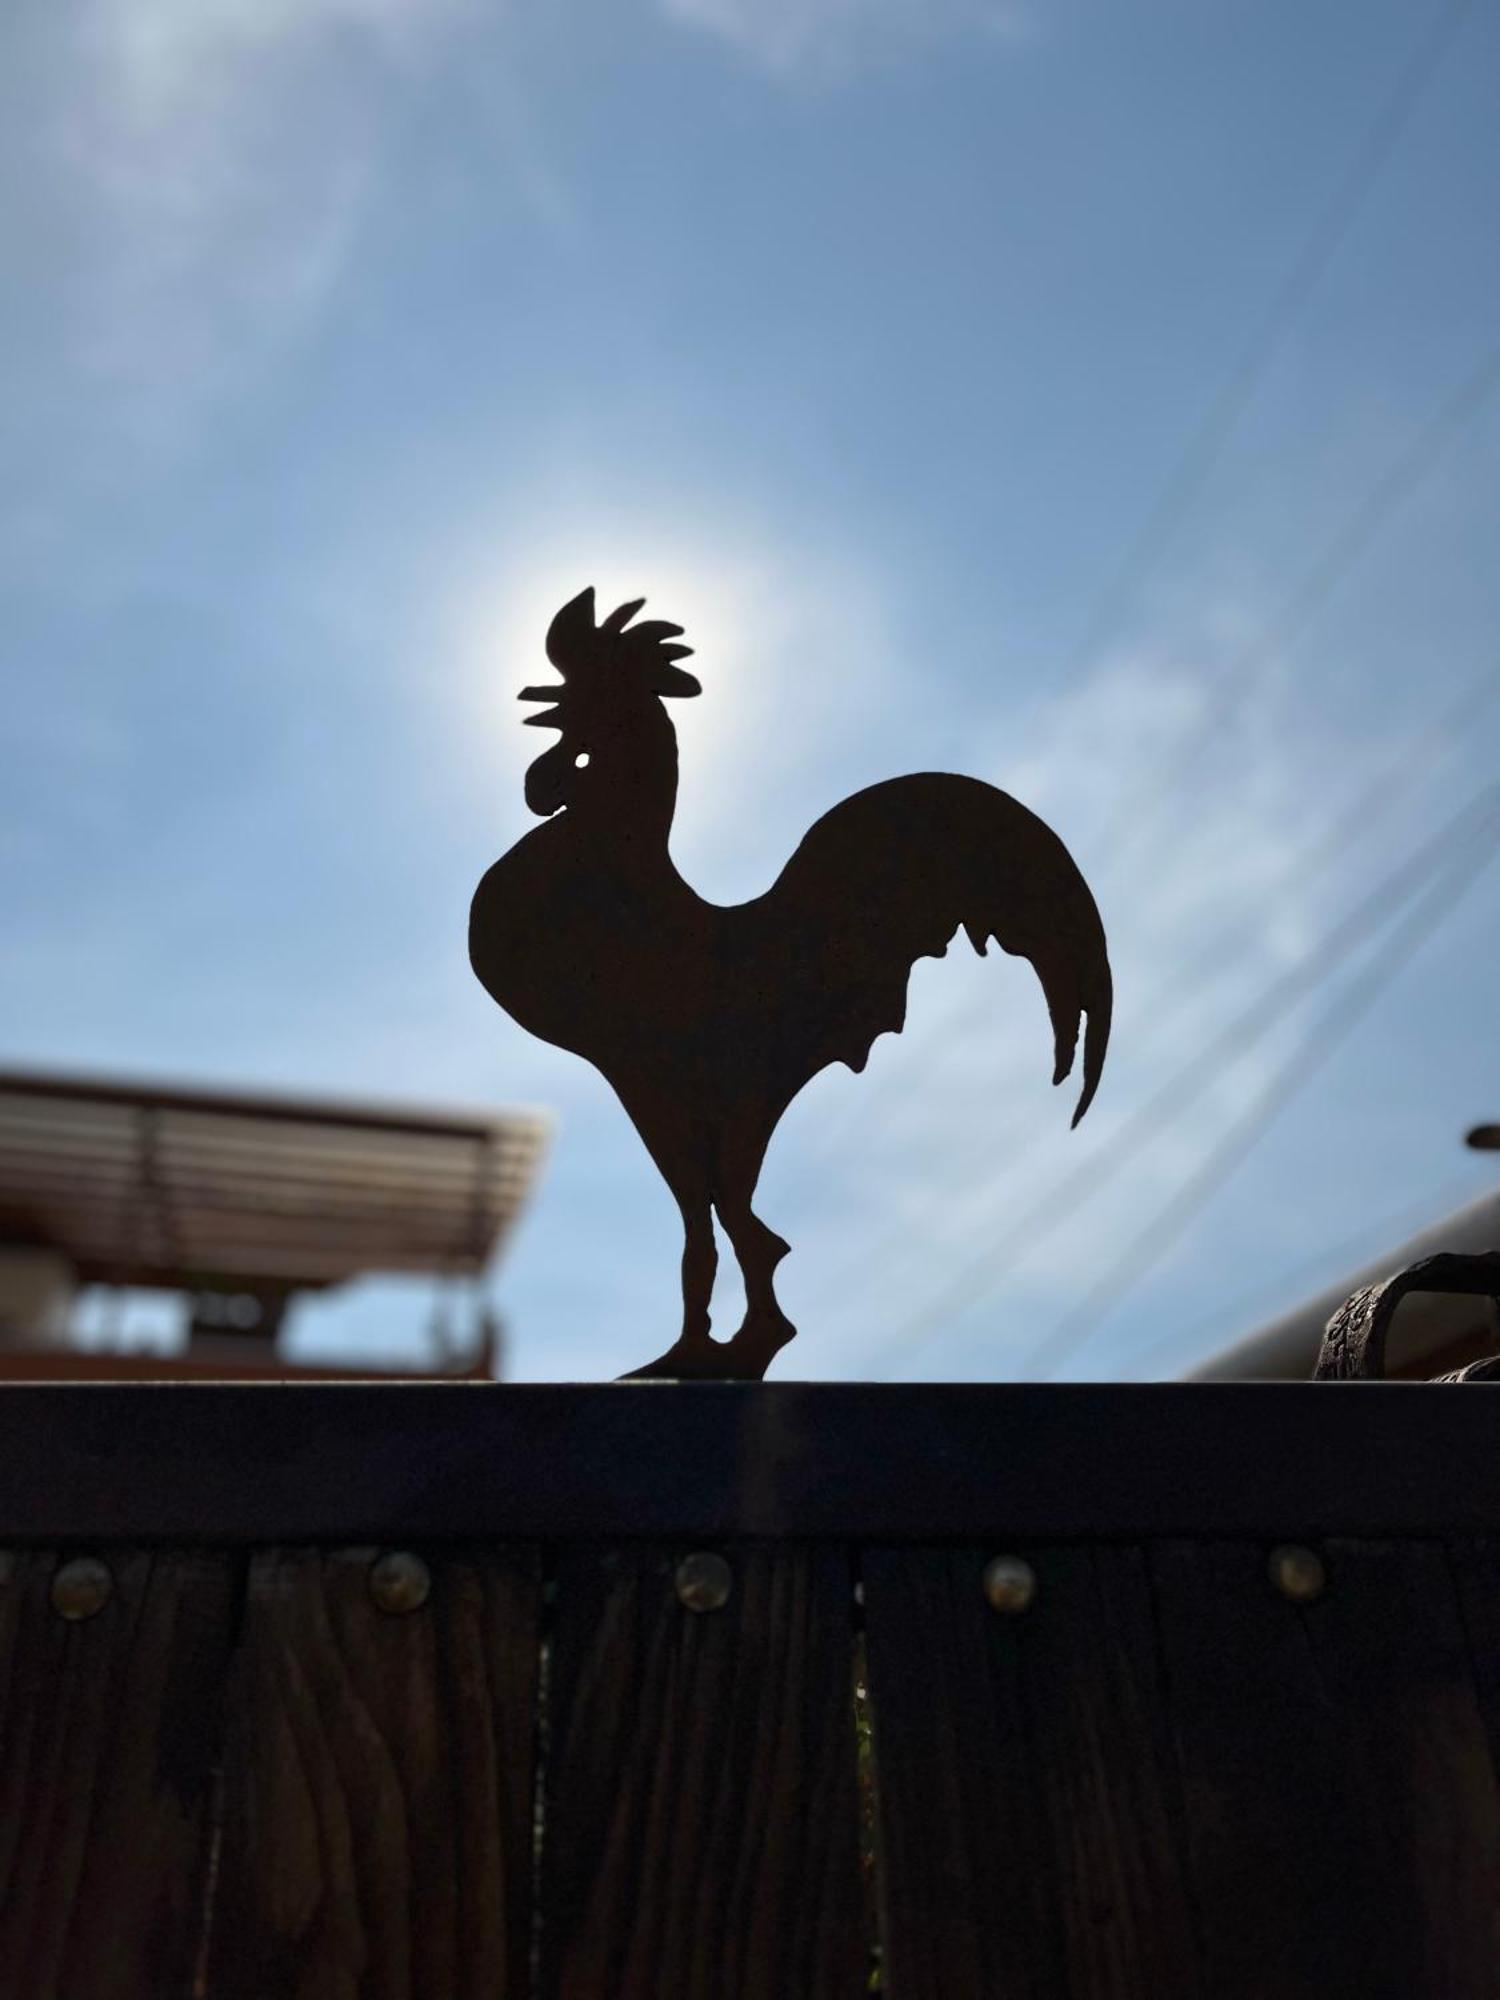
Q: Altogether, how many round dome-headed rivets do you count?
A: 5